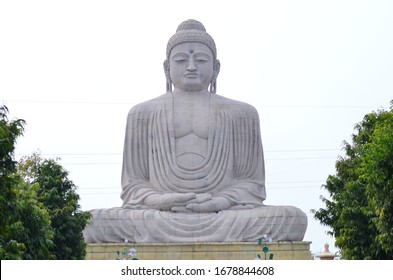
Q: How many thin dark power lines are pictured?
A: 5